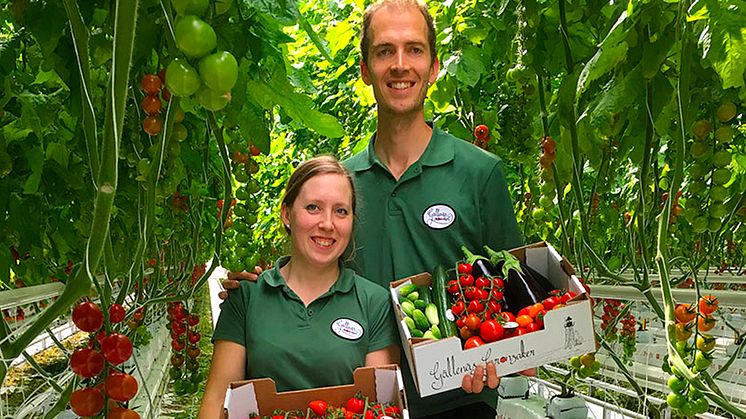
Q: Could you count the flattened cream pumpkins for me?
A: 0